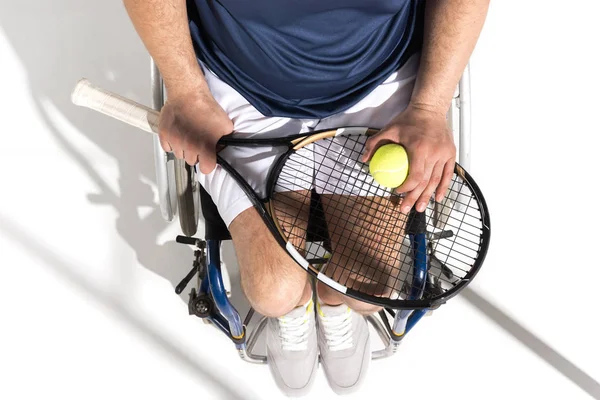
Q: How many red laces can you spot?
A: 0